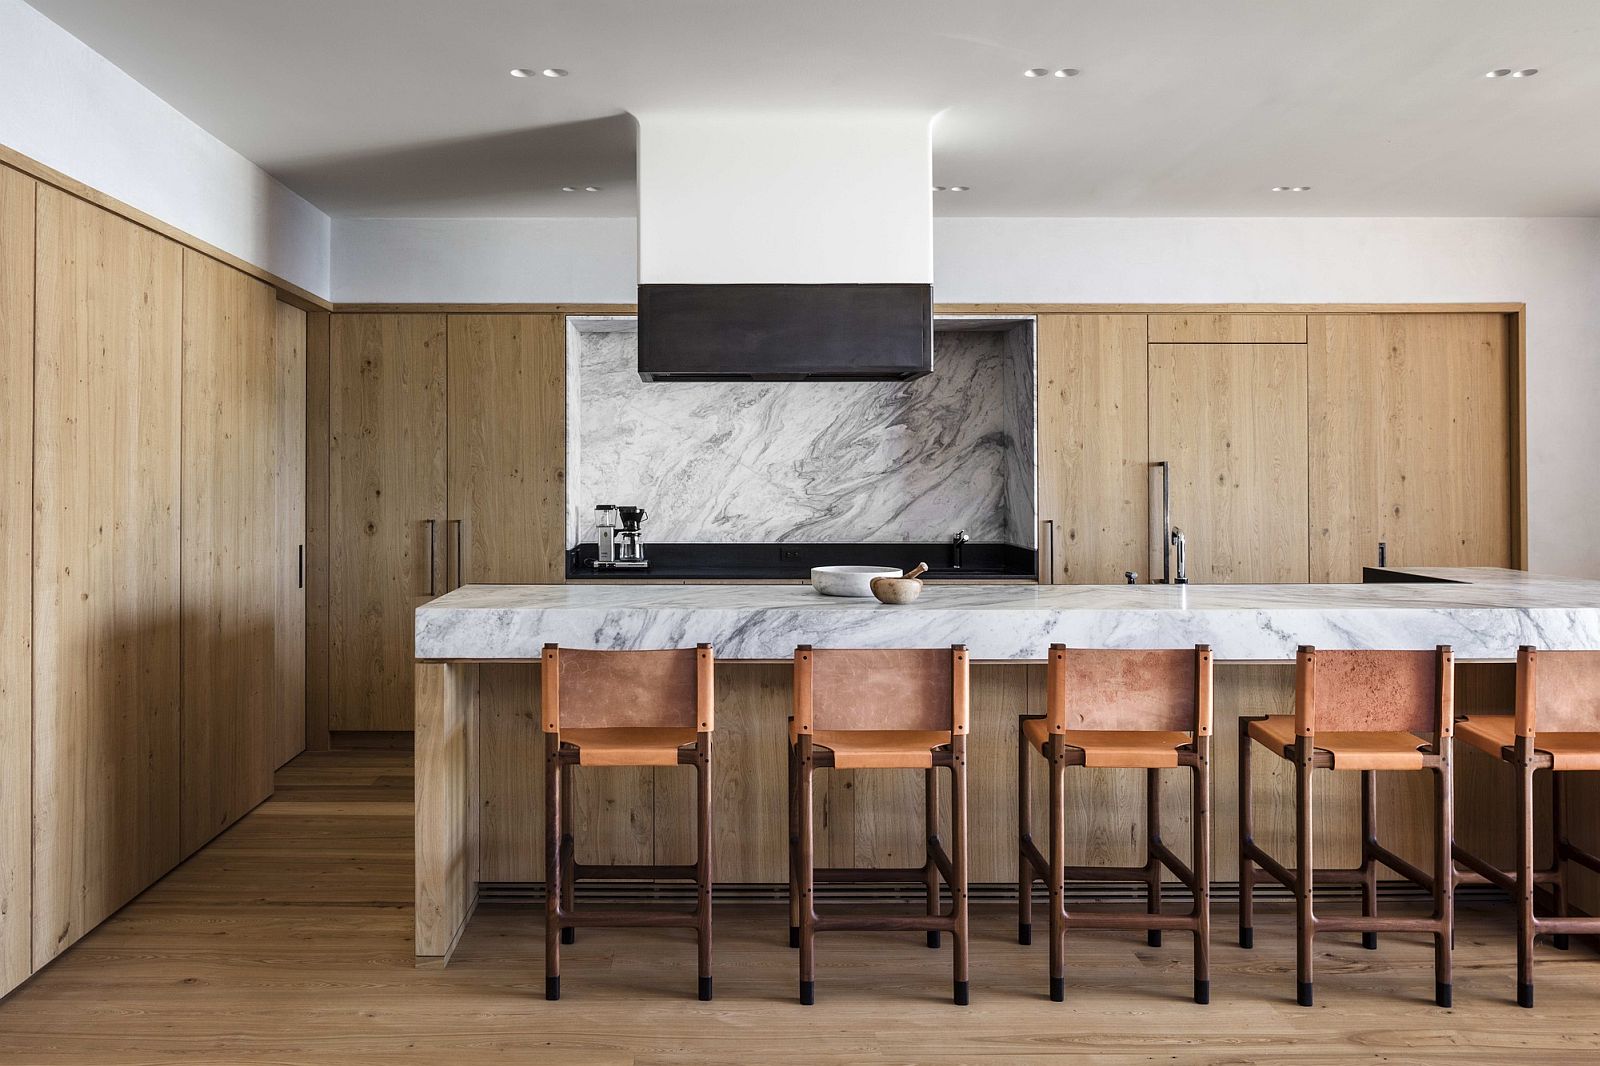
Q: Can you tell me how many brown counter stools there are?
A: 5